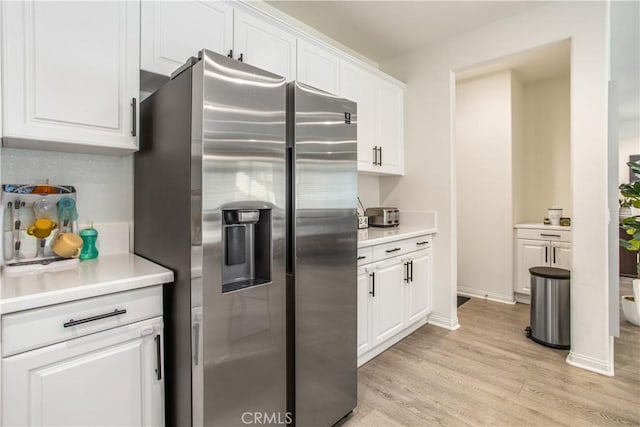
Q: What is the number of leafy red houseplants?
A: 0